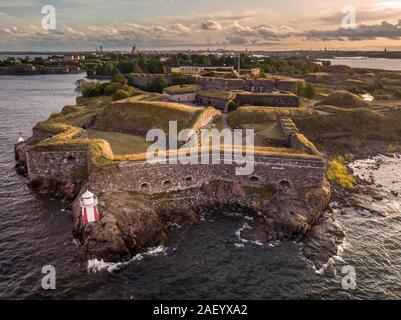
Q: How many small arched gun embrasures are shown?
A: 5